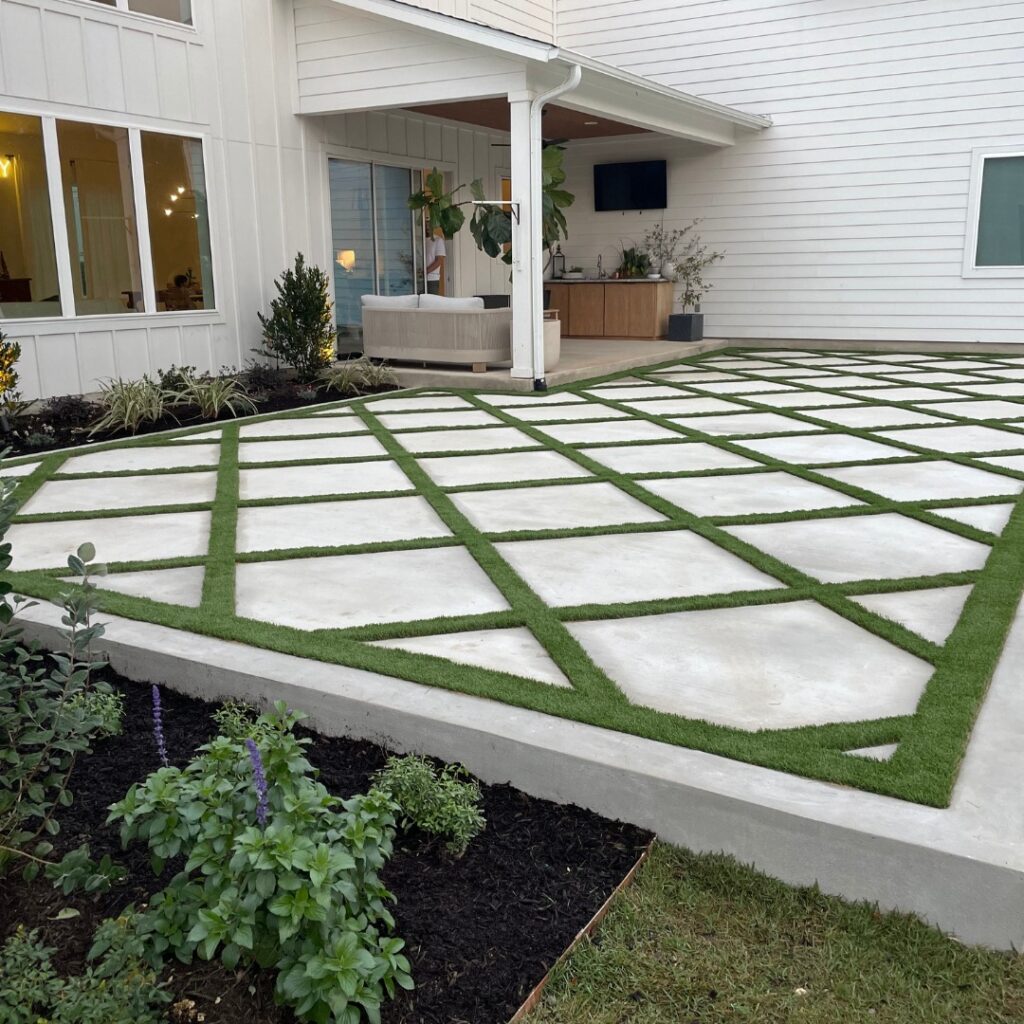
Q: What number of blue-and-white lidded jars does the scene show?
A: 0